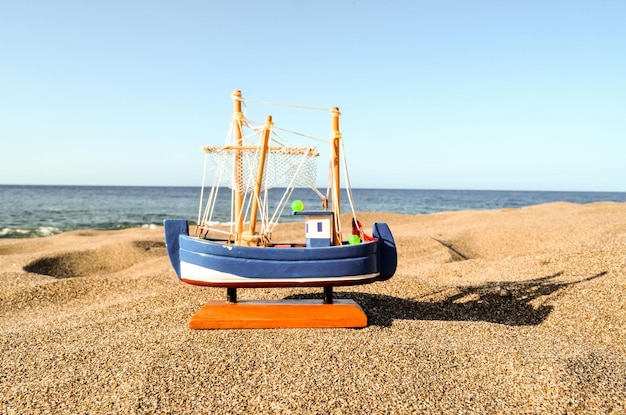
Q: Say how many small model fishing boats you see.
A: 1